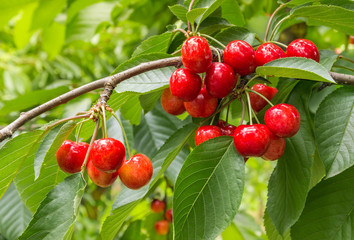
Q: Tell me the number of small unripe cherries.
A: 3